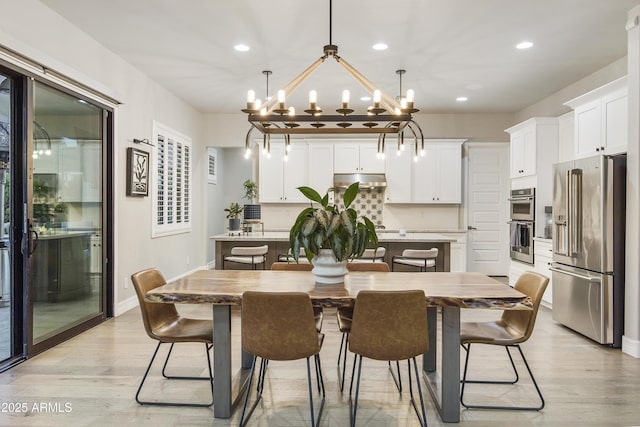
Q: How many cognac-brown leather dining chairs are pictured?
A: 6